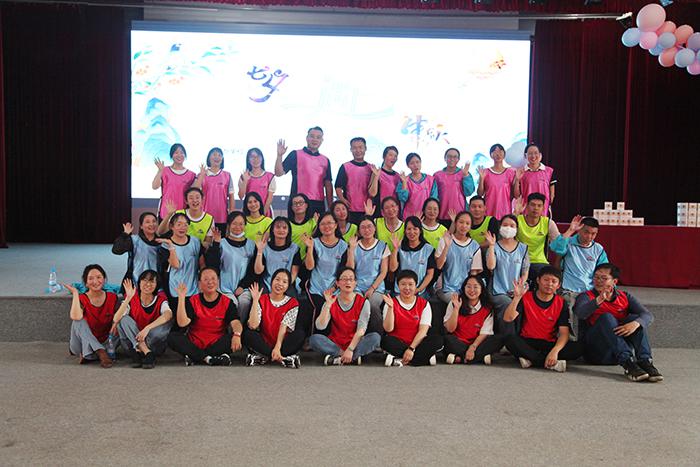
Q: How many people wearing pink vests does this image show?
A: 10